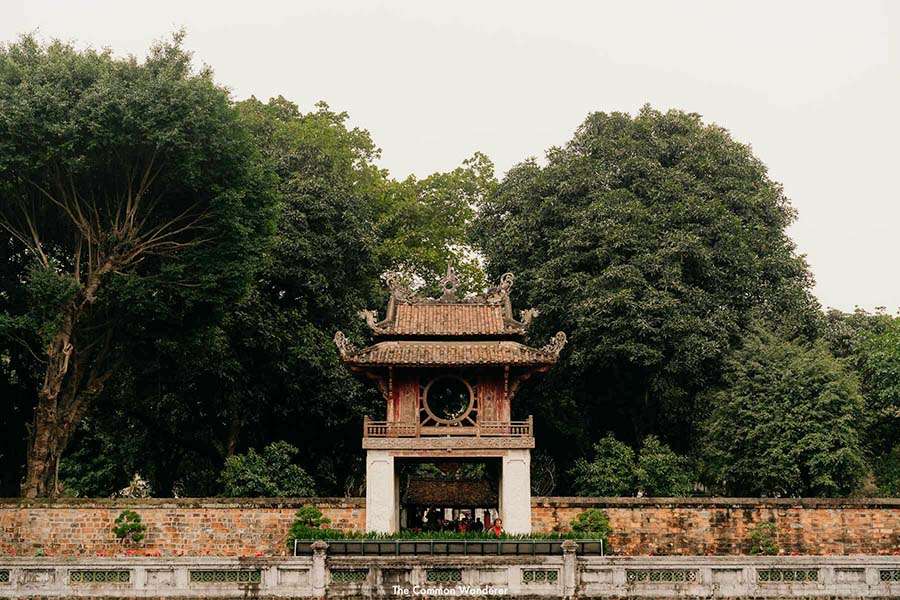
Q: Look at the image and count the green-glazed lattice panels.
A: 9